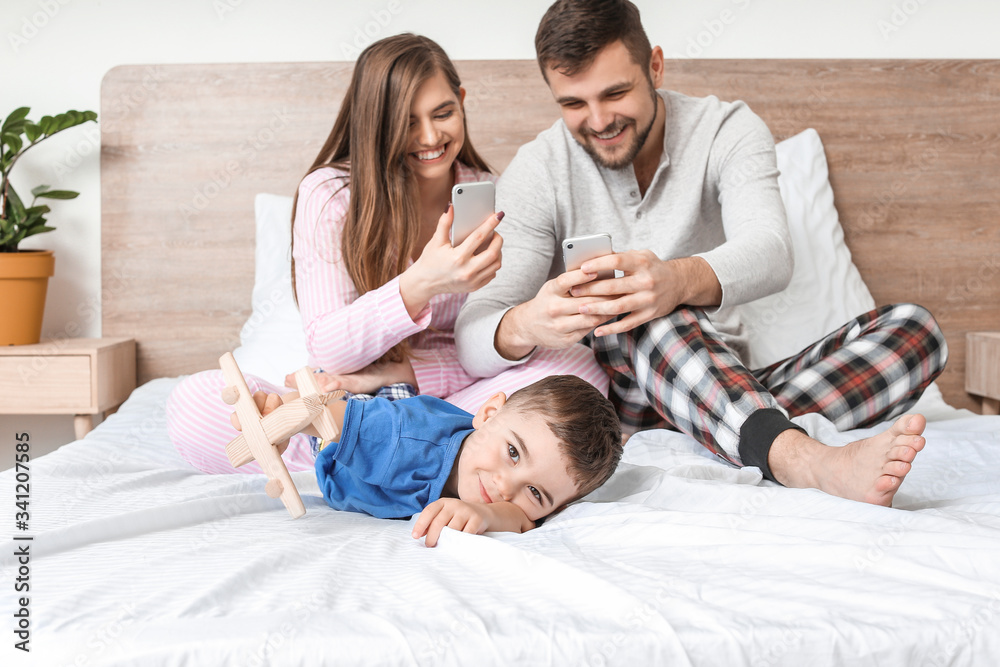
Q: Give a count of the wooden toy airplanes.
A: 1